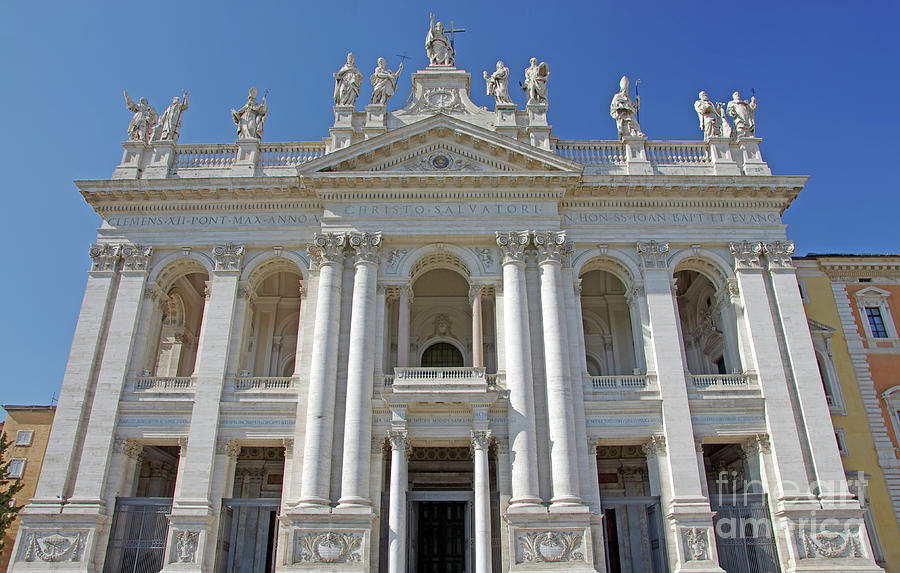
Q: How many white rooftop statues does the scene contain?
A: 11